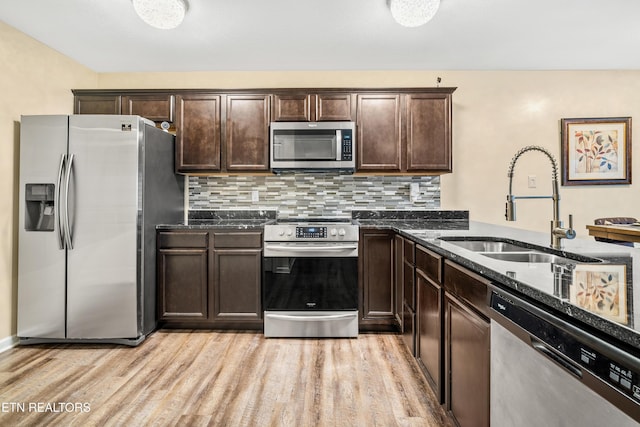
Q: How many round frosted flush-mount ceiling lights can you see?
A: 2